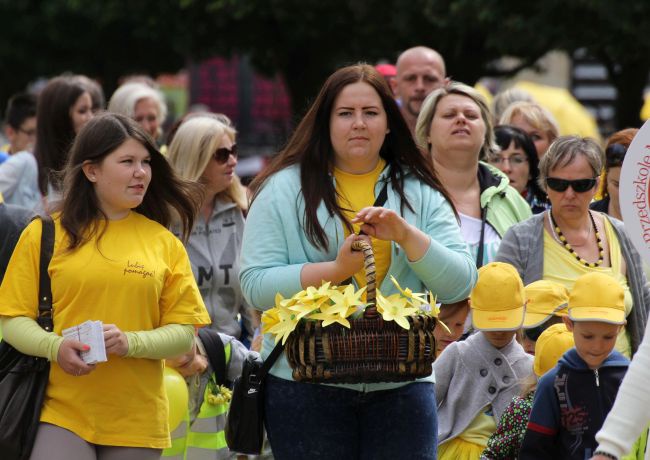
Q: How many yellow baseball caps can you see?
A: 4